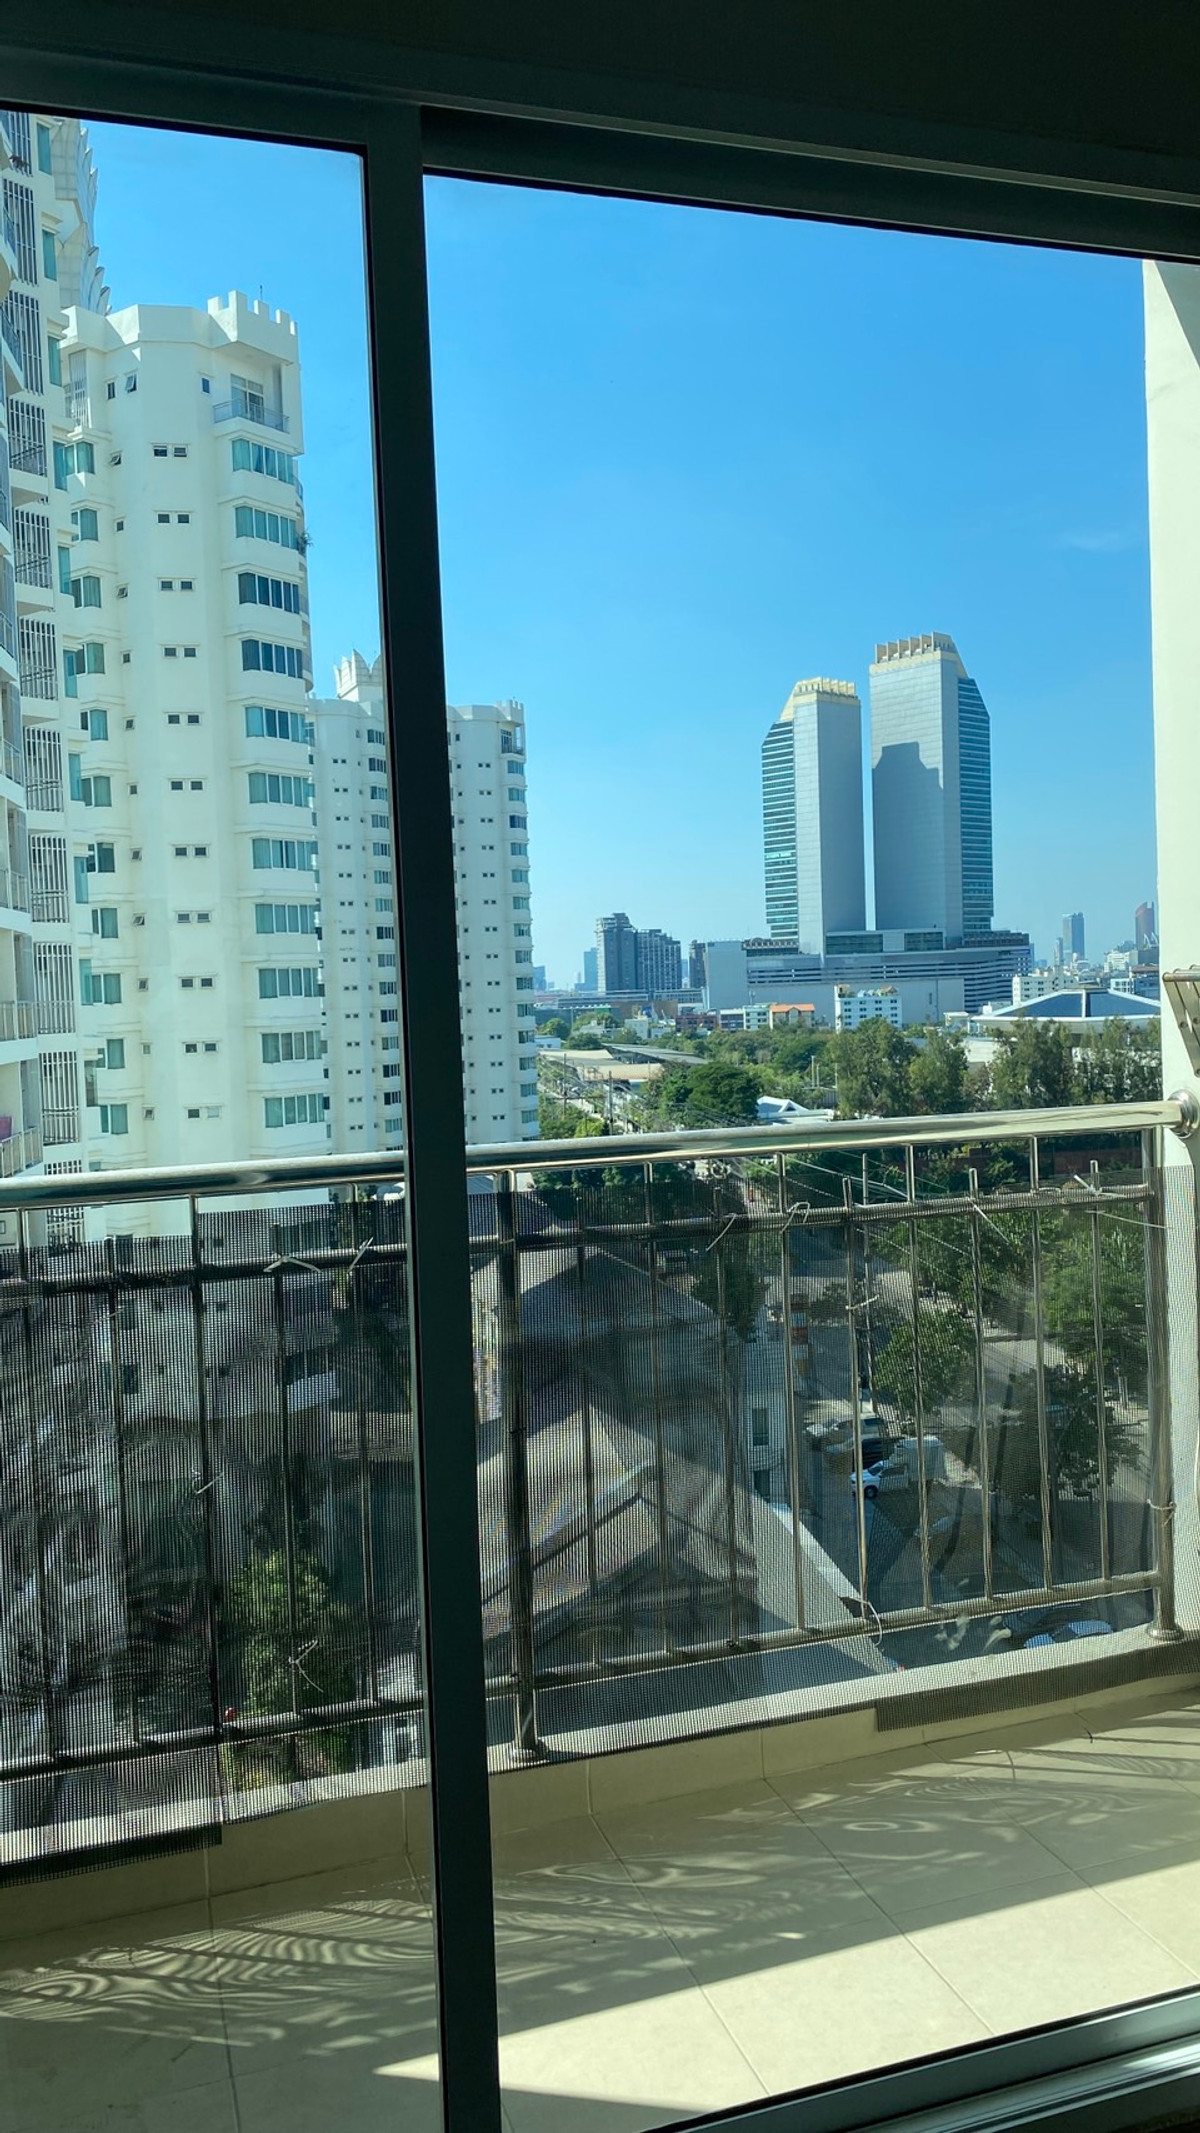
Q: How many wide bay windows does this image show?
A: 11